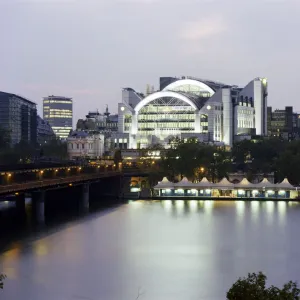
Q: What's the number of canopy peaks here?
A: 7